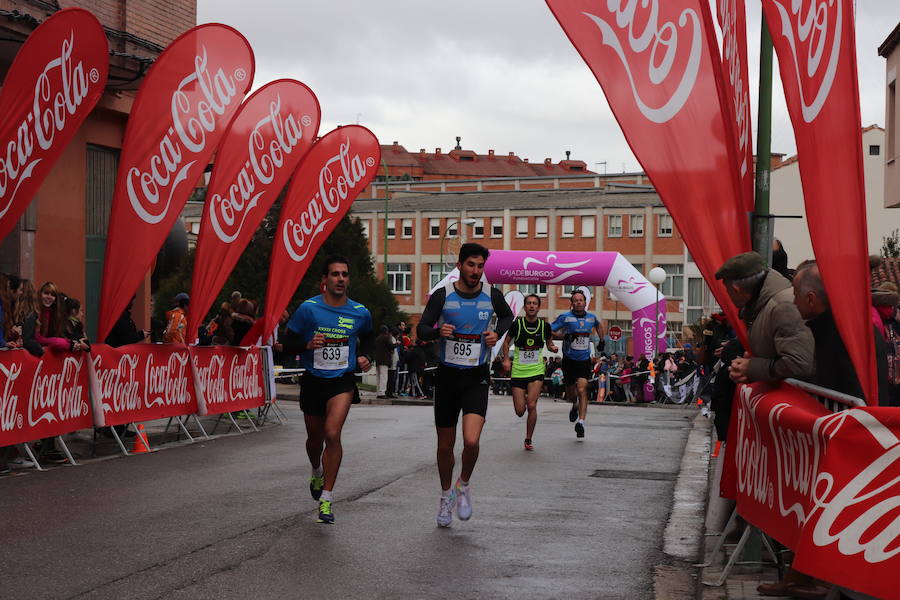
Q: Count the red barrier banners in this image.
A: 5